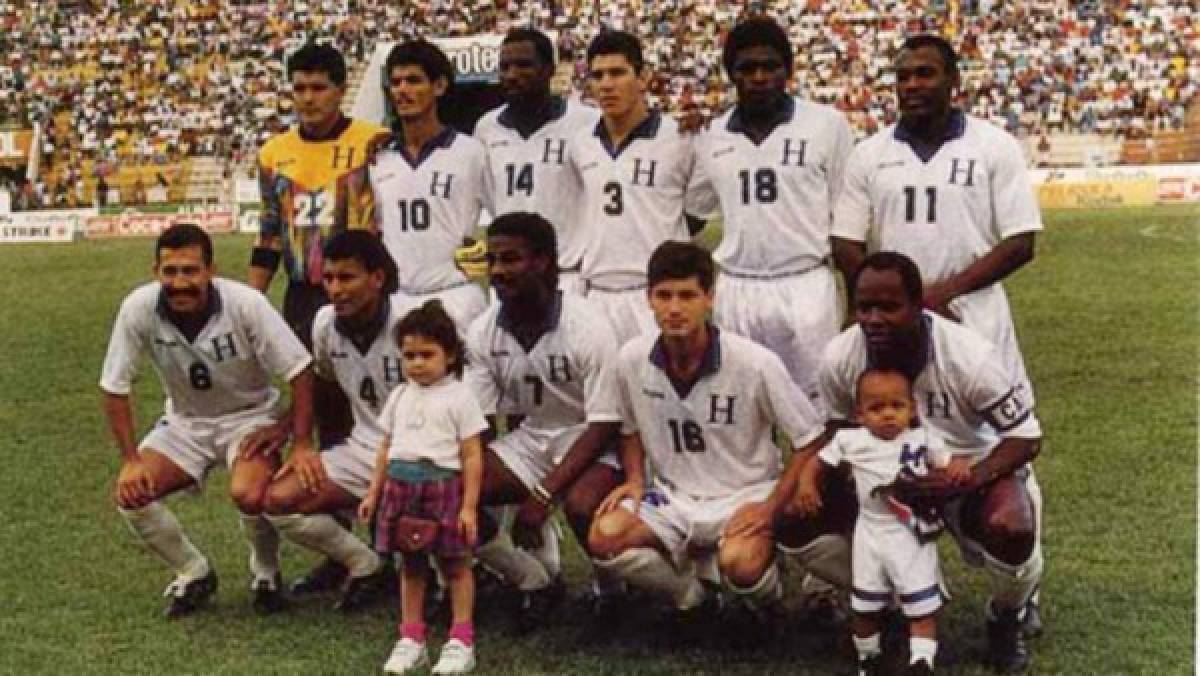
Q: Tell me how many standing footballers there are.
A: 6